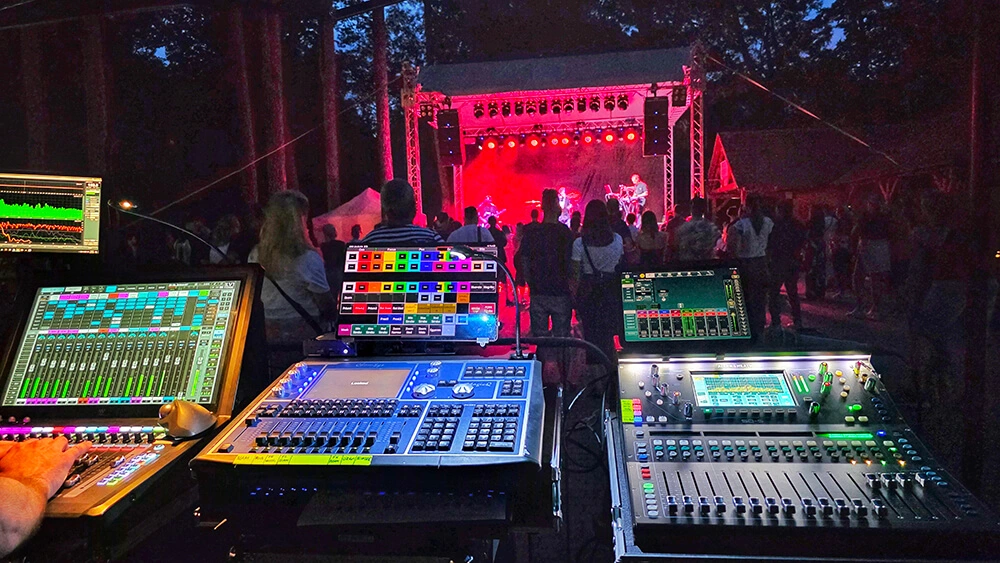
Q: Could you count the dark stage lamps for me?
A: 12